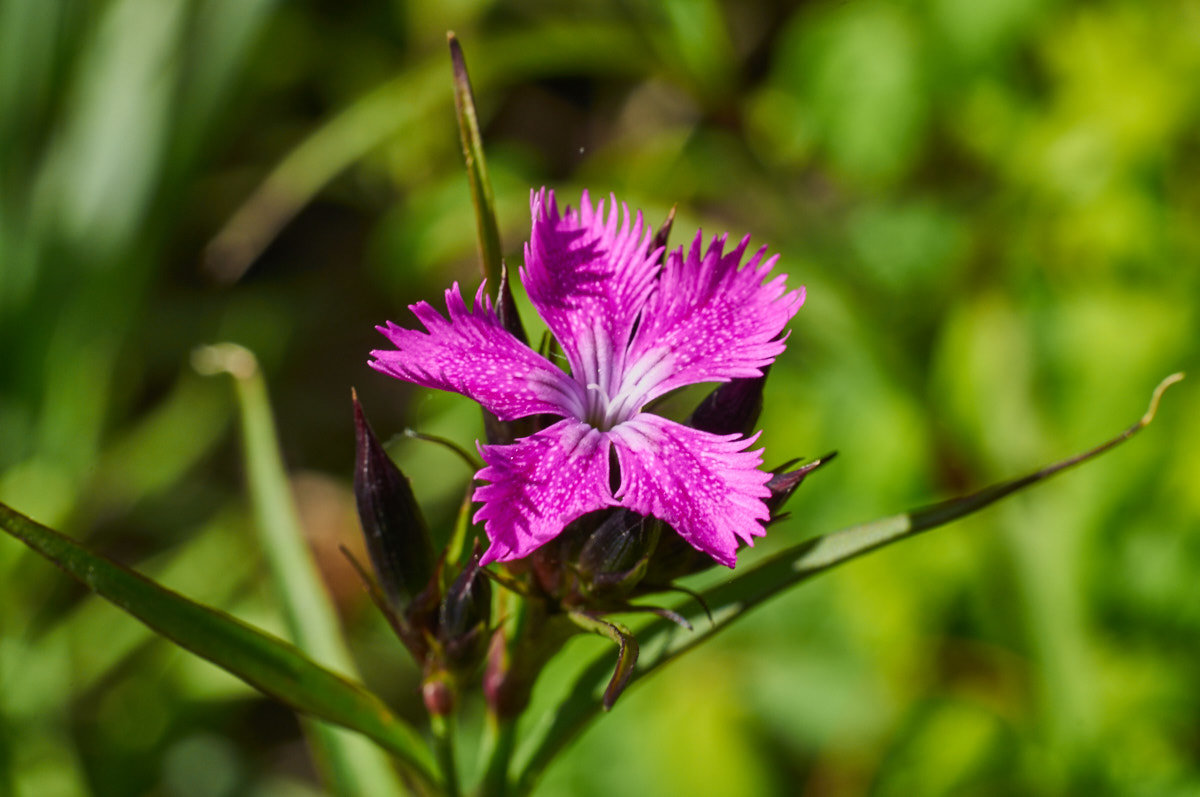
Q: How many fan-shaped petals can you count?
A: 5